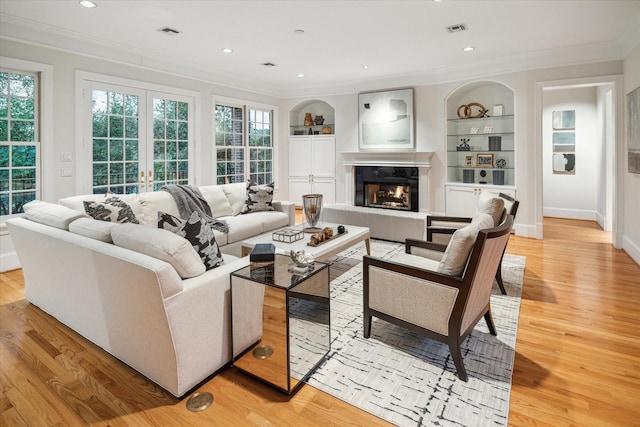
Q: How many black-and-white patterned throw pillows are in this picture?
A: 3